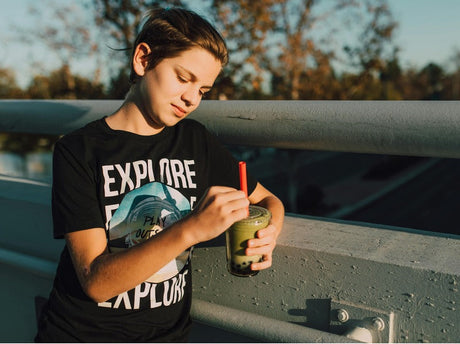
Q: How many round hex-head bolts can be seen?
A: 2